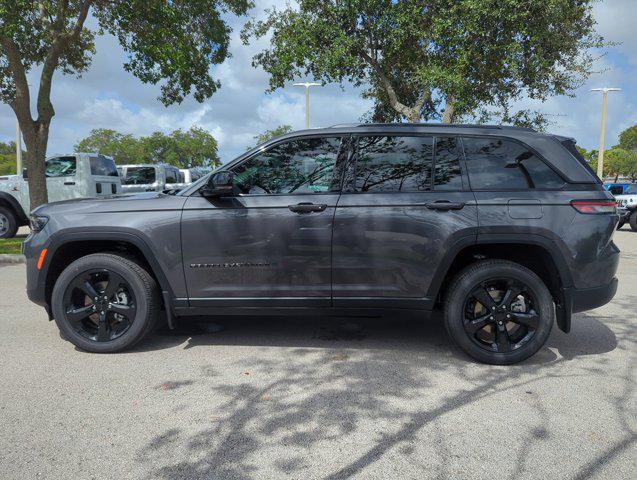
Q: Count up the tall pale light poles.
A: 3